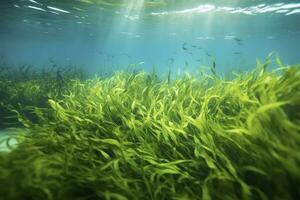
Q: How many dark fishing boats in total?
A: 0